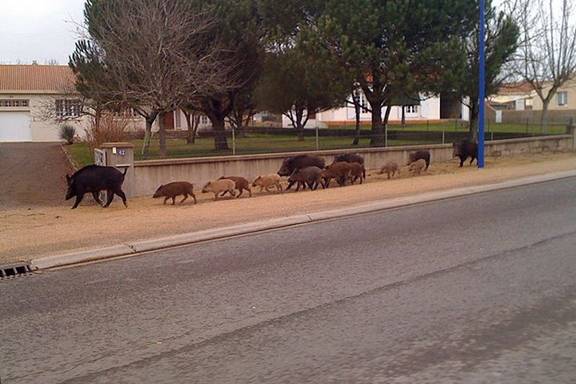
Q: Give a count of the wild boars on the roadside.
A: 14